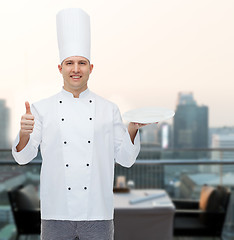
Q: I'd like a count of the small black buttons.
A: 10